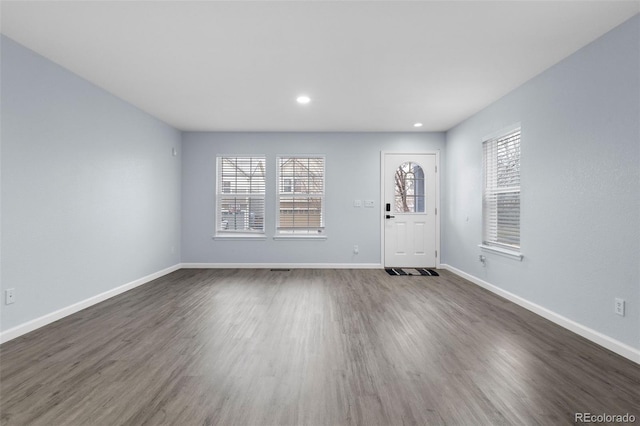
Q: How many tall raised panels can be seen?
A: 2